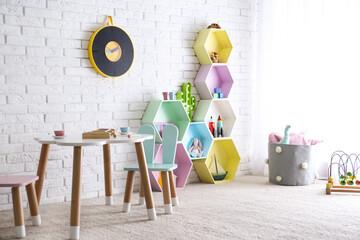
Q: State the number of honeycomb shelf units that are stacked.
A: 7